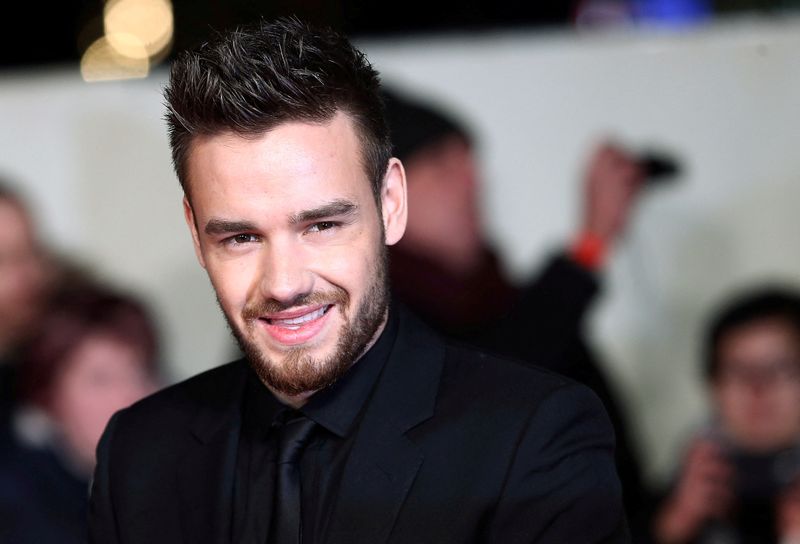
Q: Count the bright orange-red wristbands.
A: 1